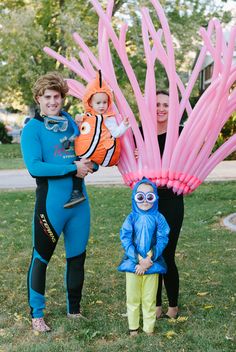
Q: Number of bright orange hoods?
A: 1